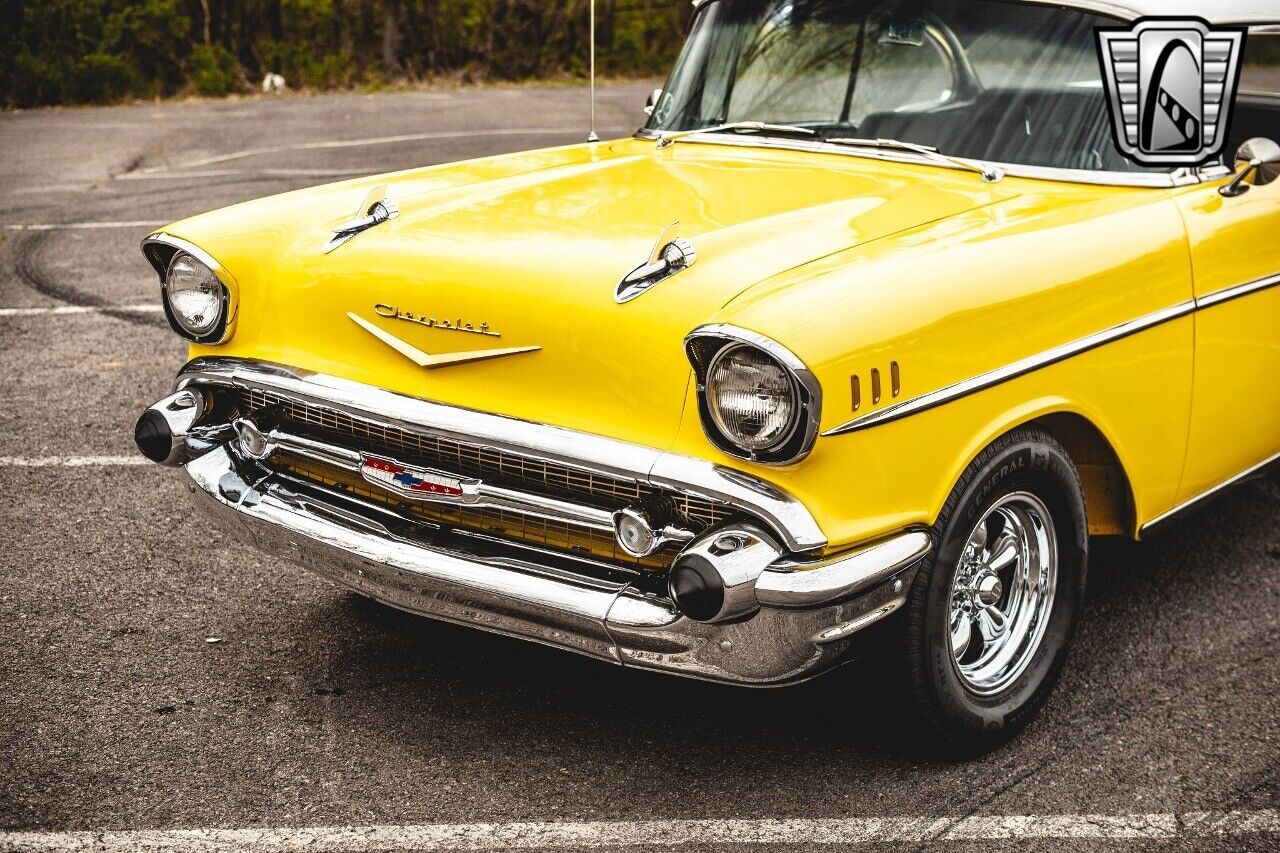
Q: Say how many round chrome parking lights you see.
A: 2